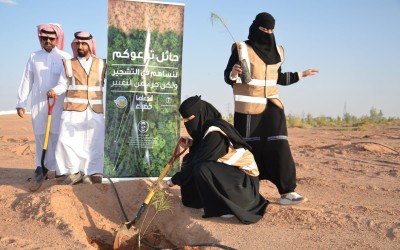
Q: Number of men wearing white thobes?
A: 2